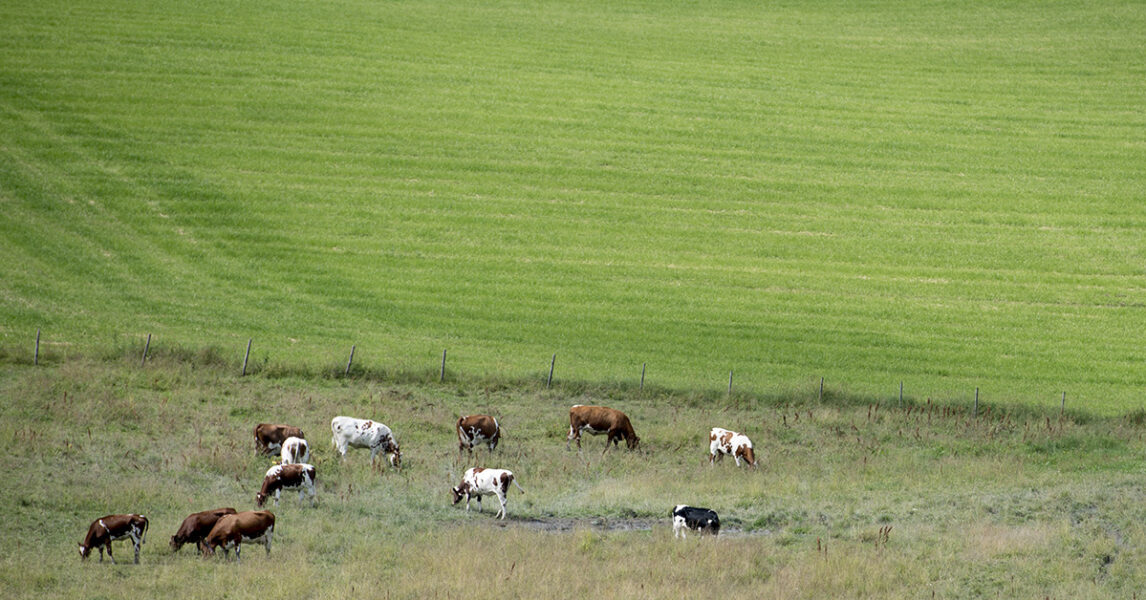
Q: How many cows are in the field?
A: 12